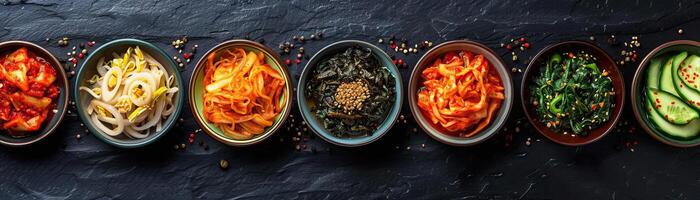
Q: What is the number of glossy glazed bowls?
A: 7